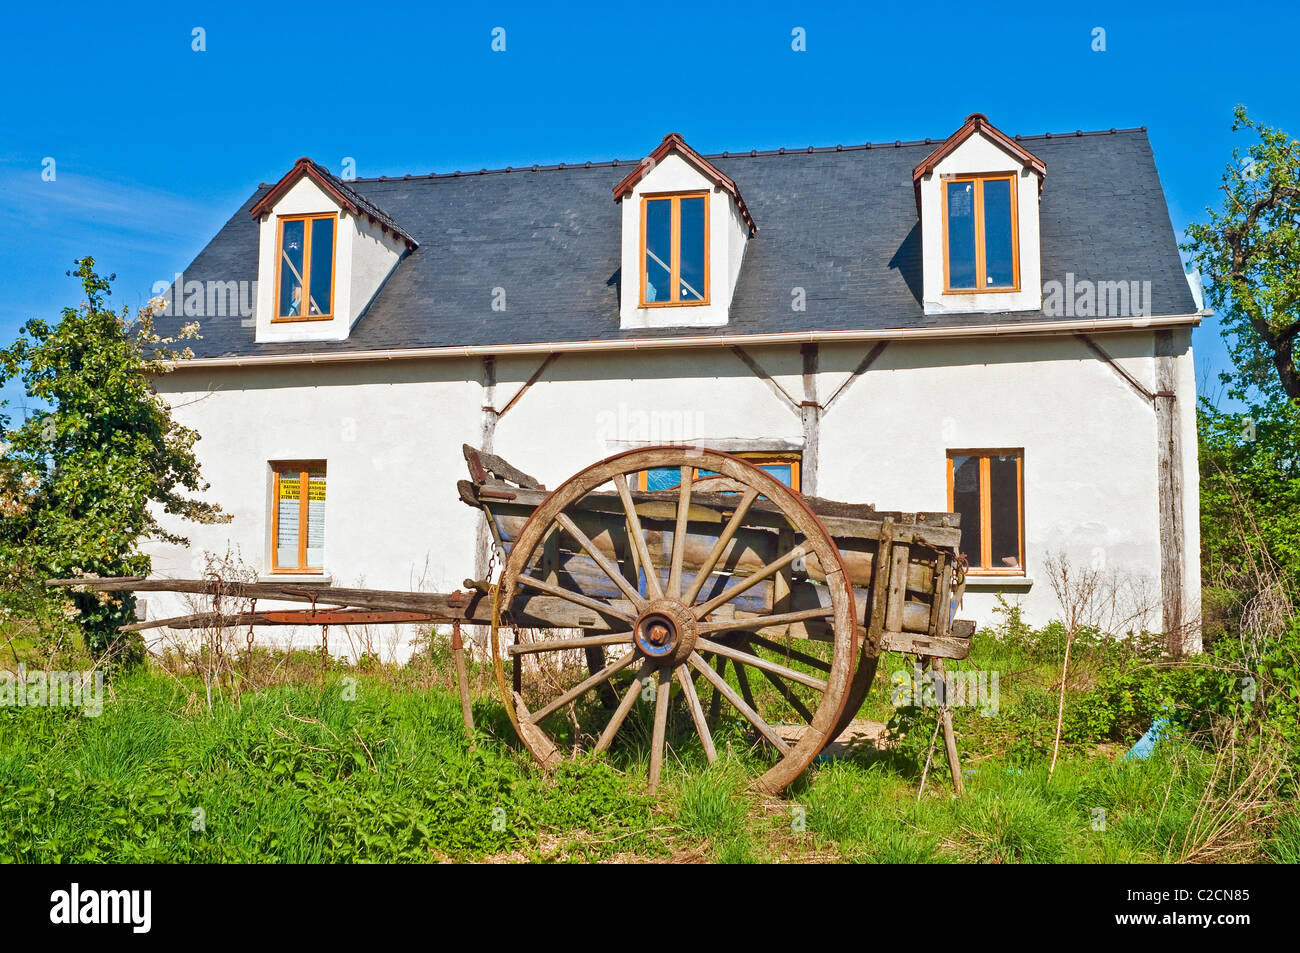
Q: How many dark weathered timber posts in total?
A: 3